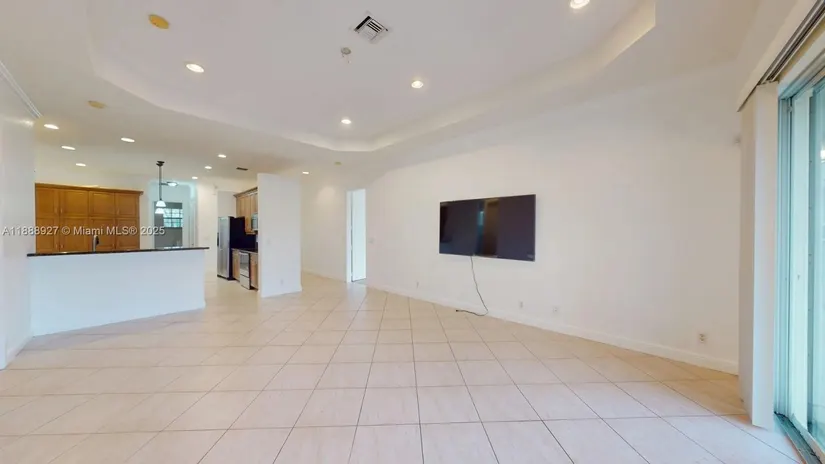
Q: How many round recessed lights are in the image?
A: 12